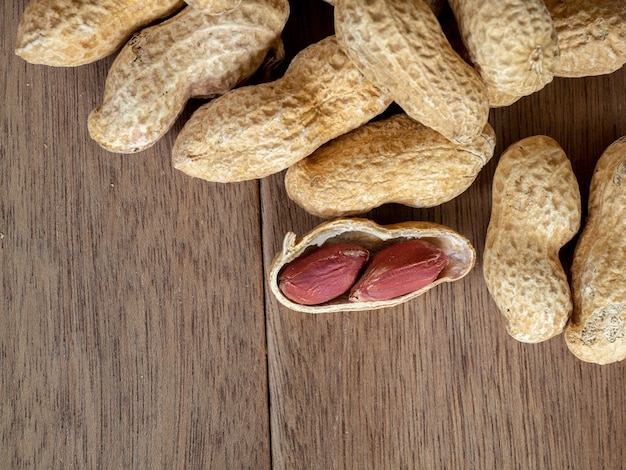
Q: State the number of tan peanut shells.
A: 11